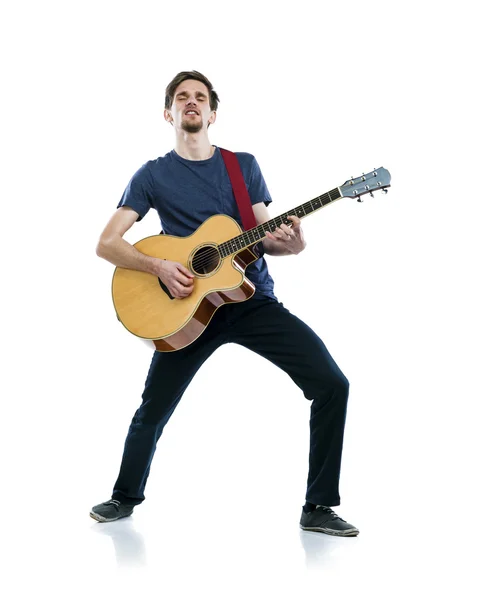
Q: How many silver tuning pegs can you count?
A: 6